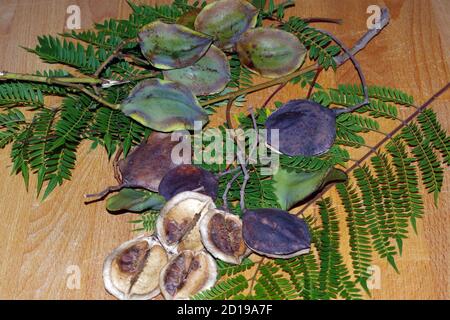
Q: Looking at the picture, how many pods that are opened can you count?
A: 4